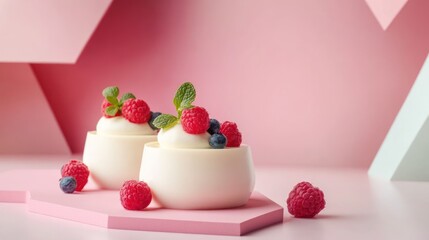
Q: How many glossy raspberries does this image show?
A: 7